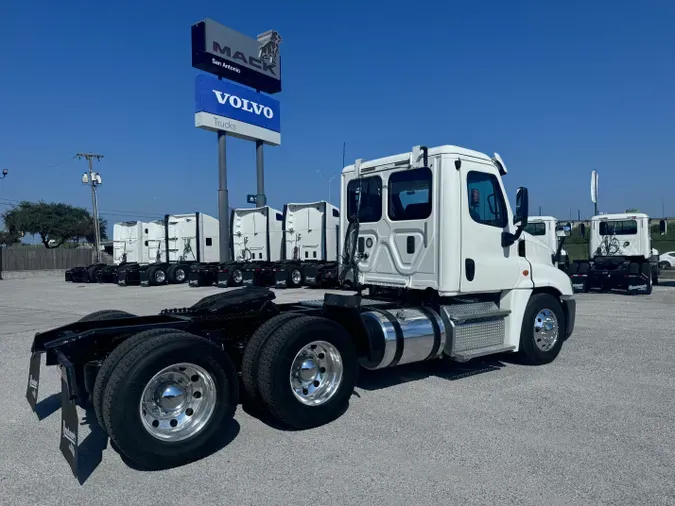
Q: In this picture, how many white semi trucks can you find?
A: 8